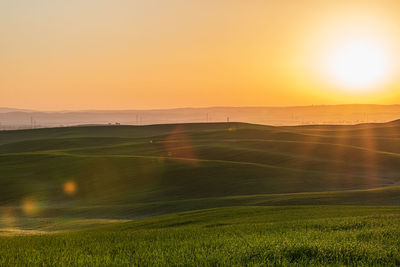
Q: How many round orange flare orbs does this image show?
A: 2